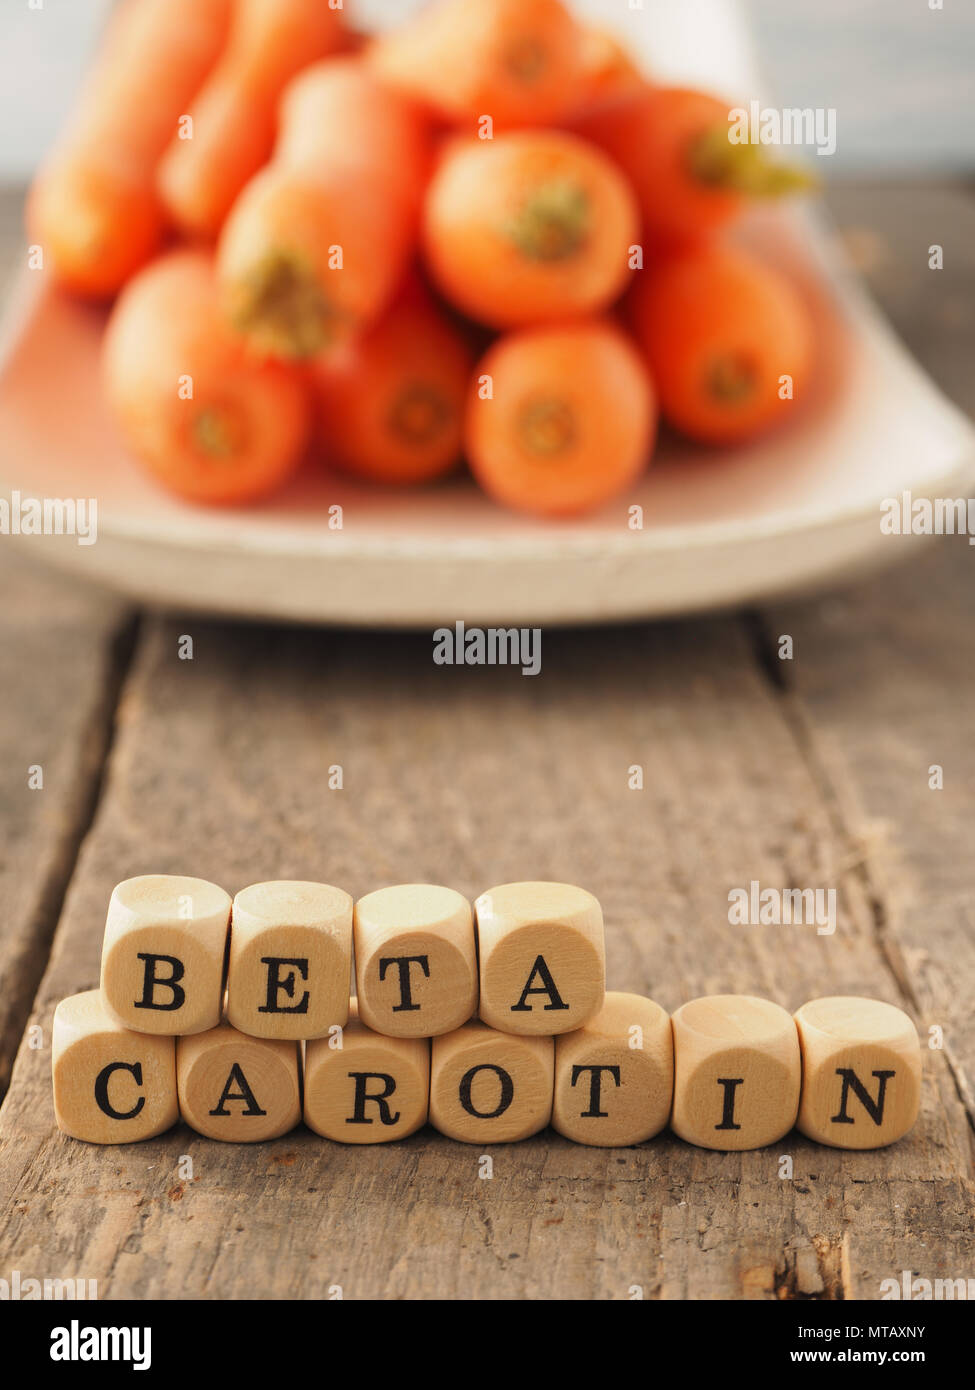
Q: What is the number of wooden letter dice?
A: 11